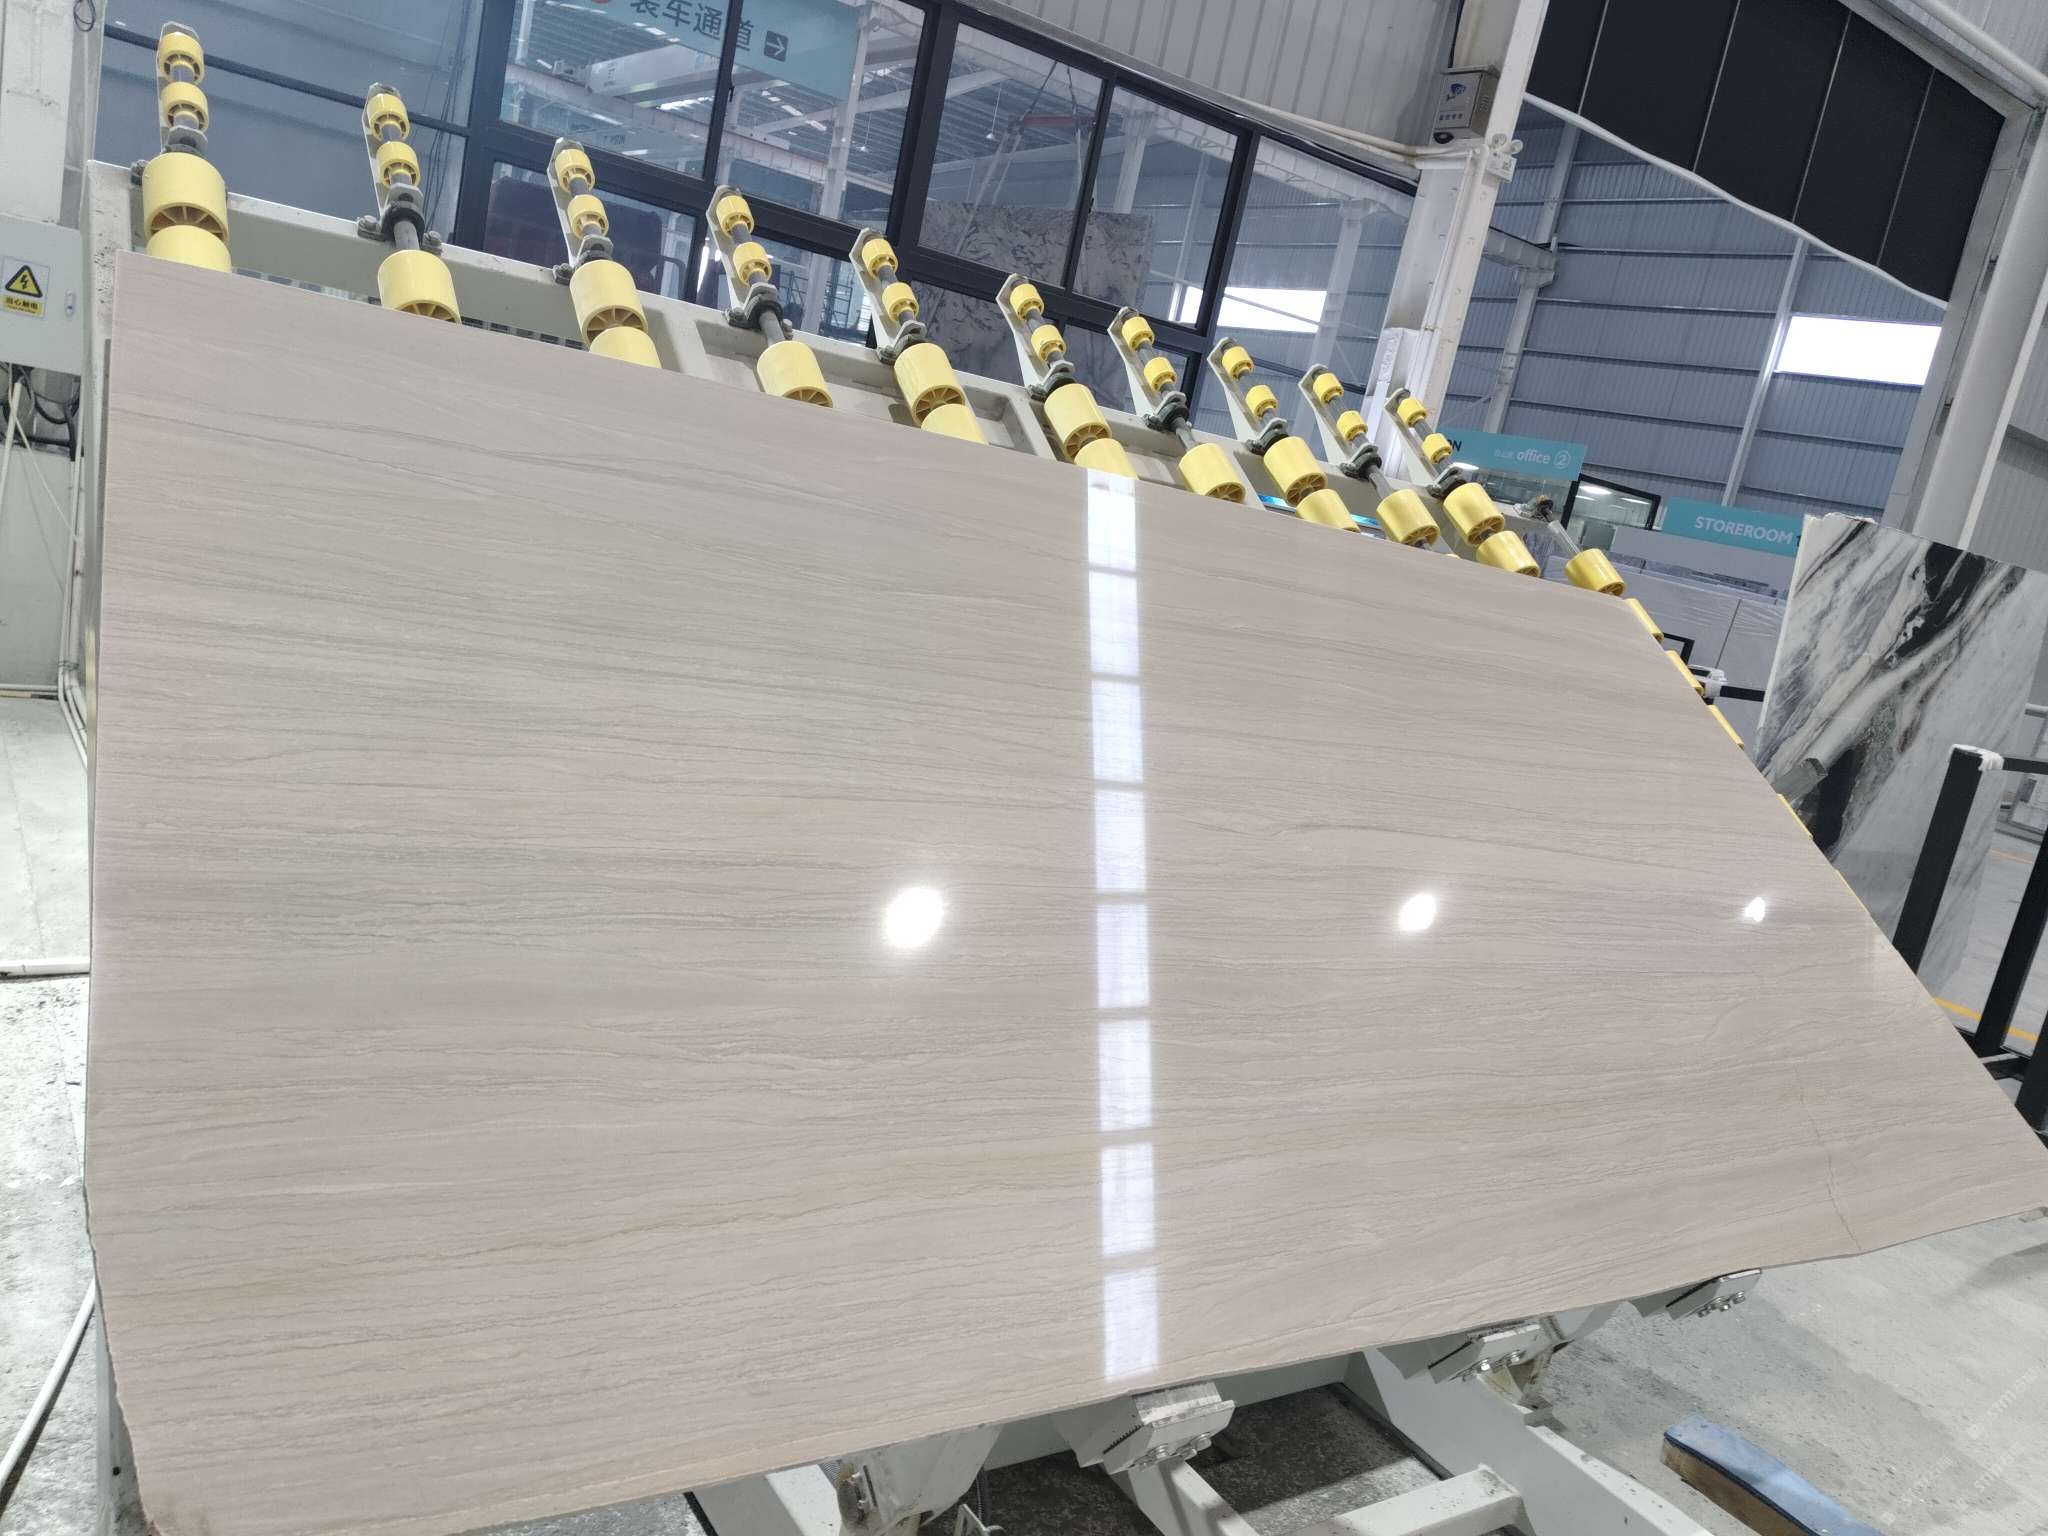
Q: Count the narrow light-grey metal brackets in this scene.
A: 10